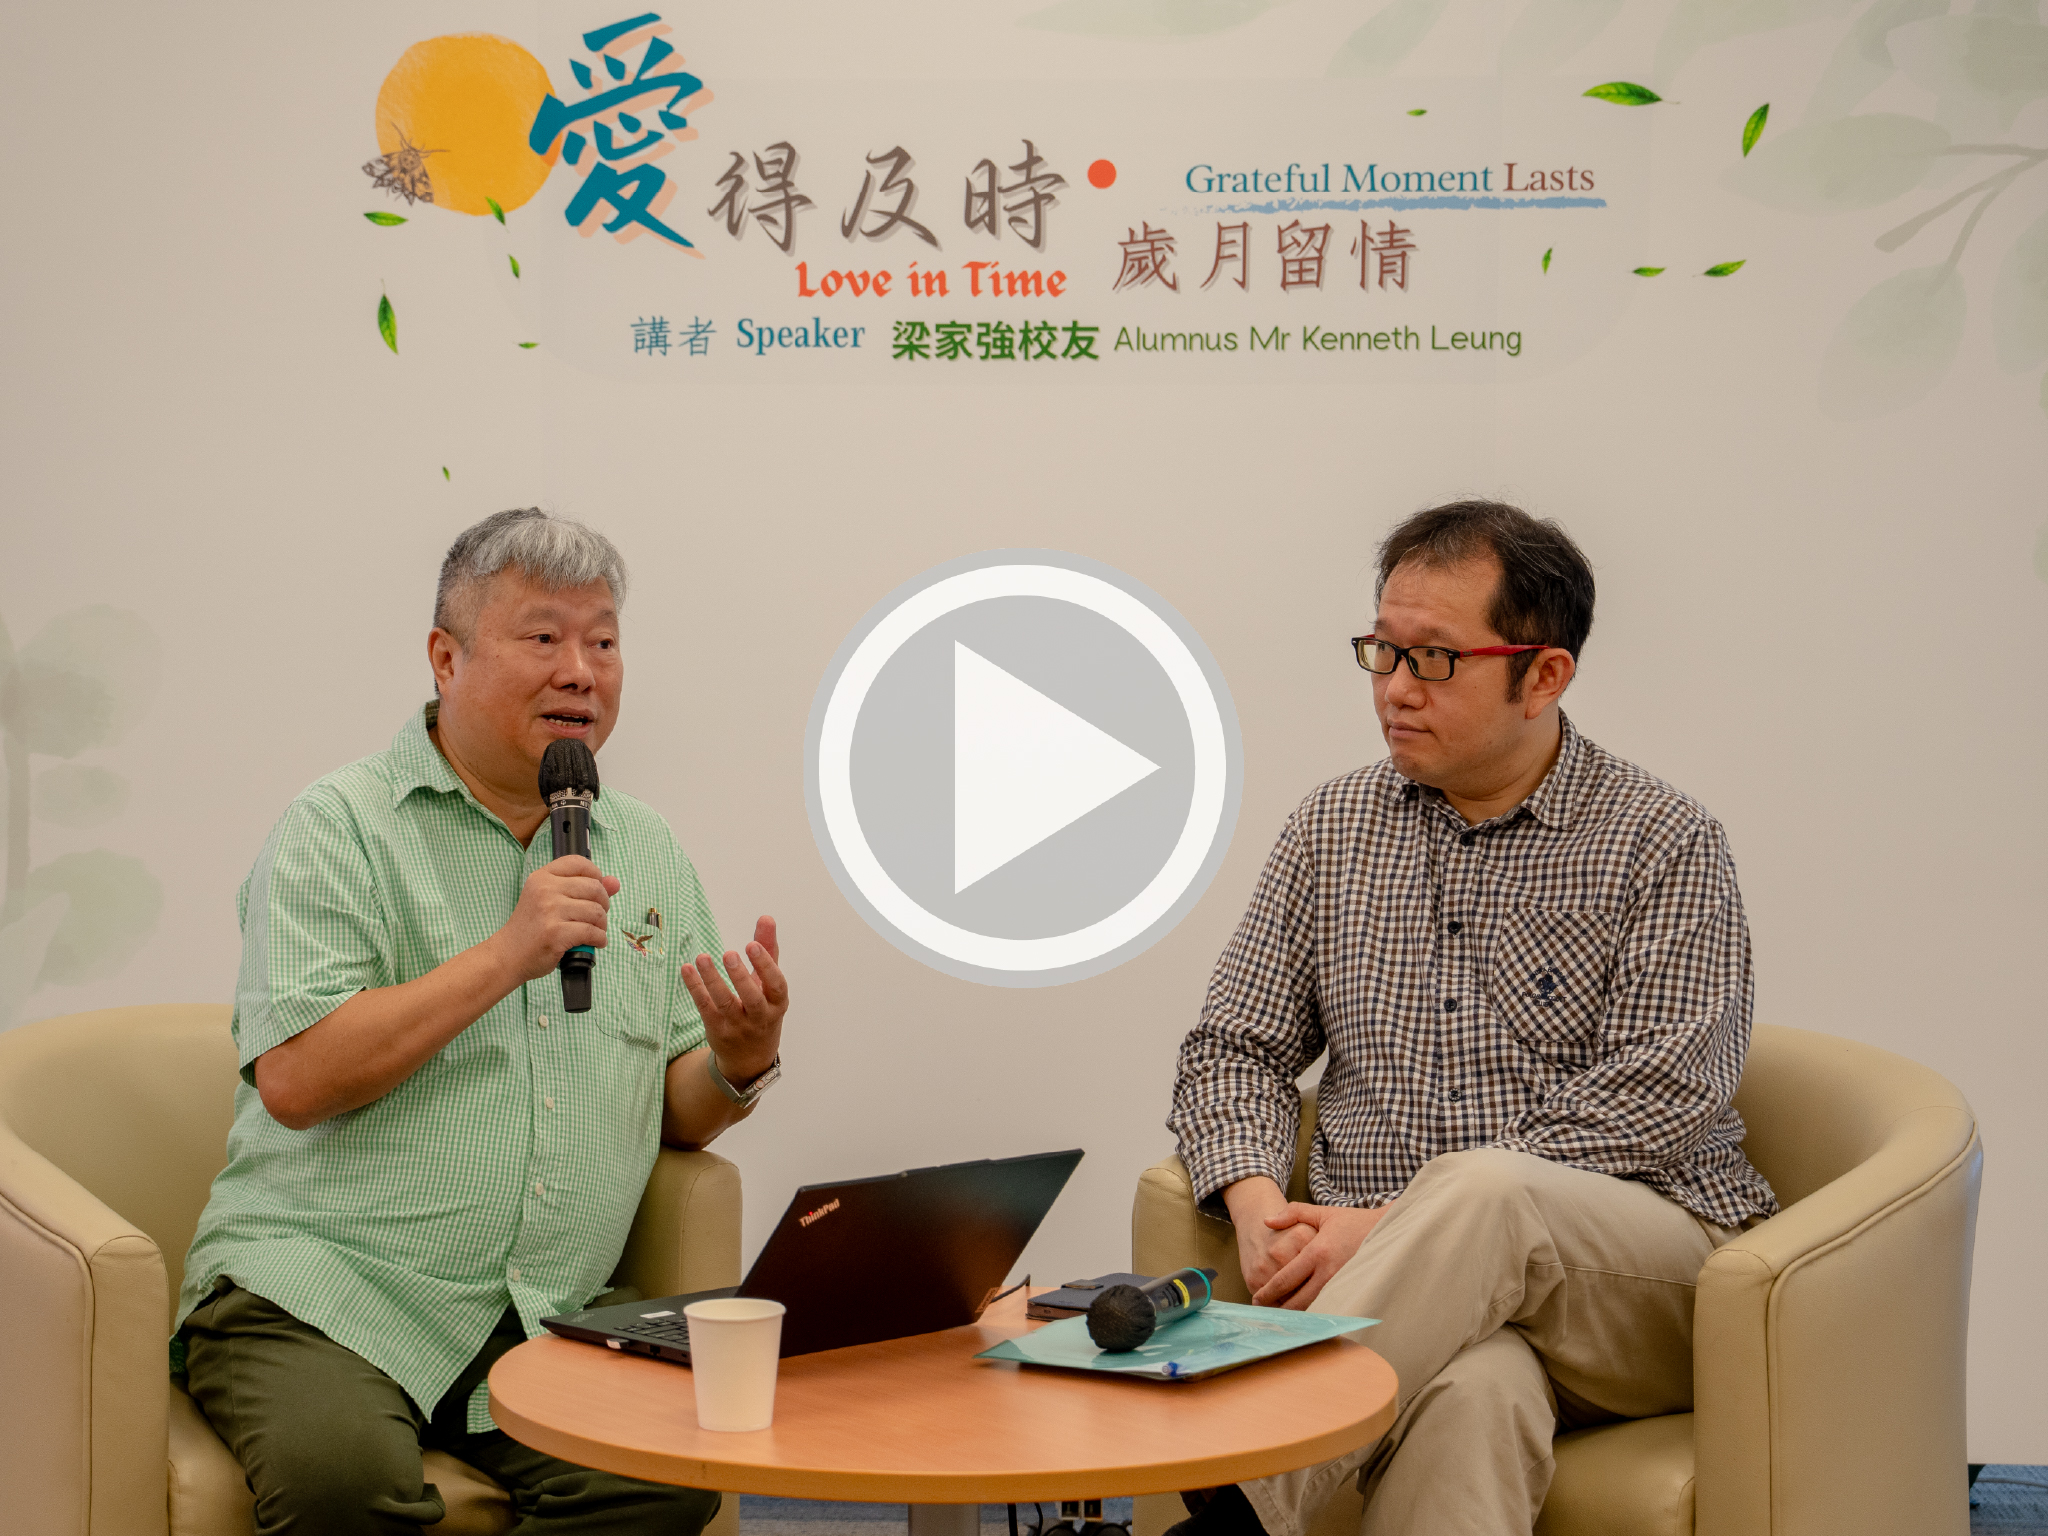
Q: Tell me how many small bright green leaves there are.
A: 12